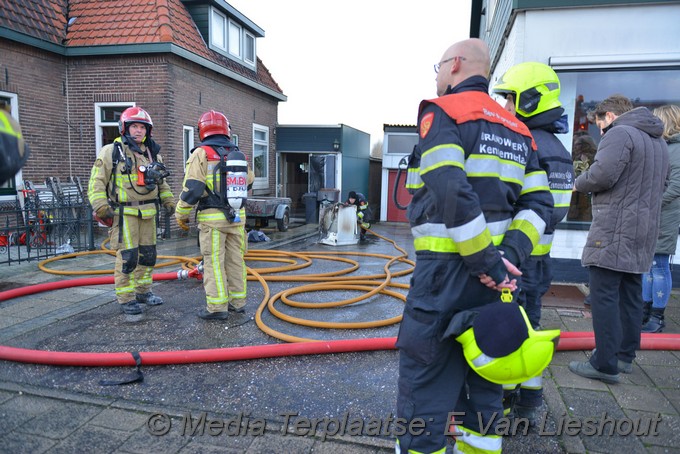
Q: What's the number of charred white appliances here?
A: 1